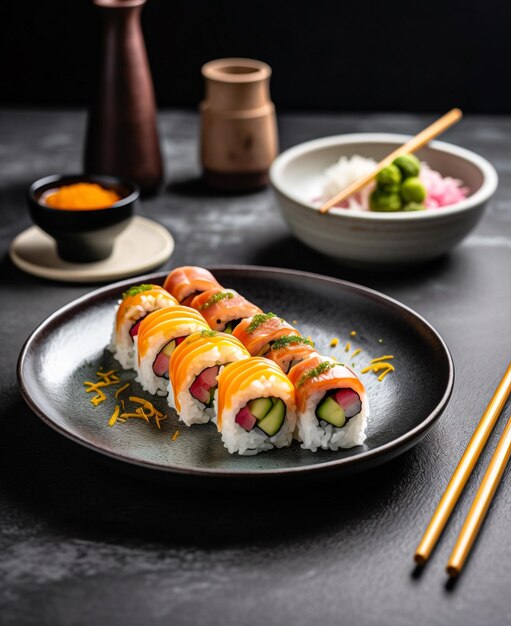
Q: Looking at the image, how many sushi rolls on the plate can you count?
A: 9